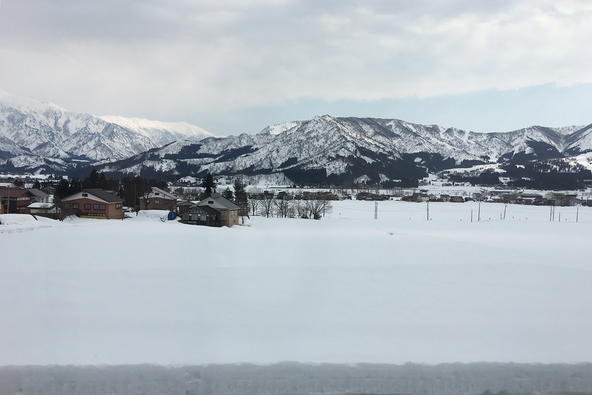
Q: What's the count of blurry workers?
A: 0